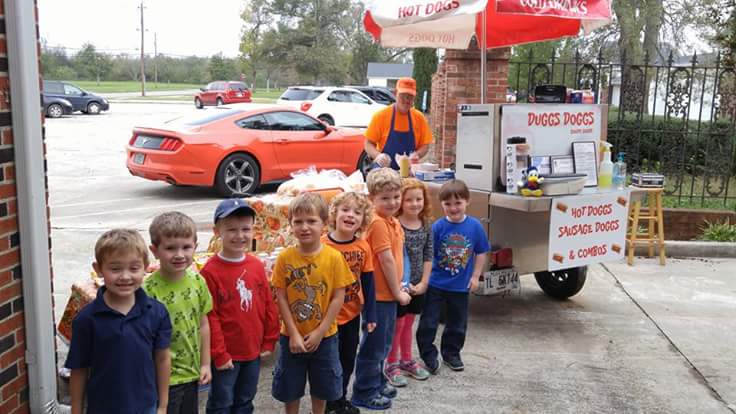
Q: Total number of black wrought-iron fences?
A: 1